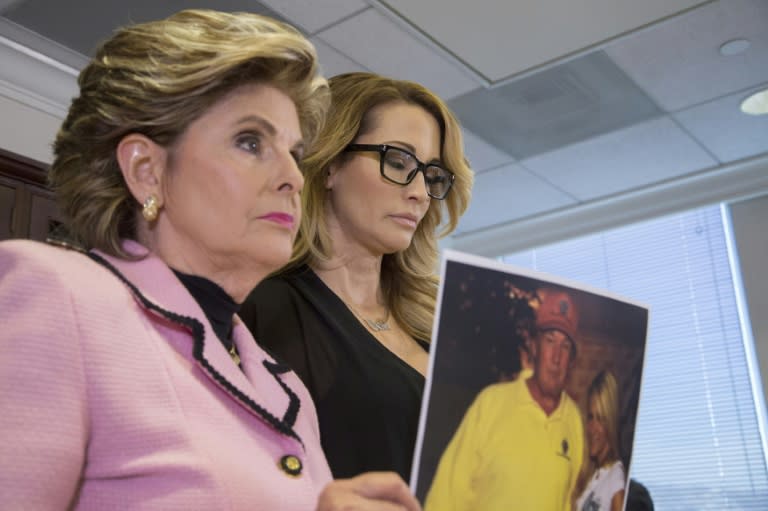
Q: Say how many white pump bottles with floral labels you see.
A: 0